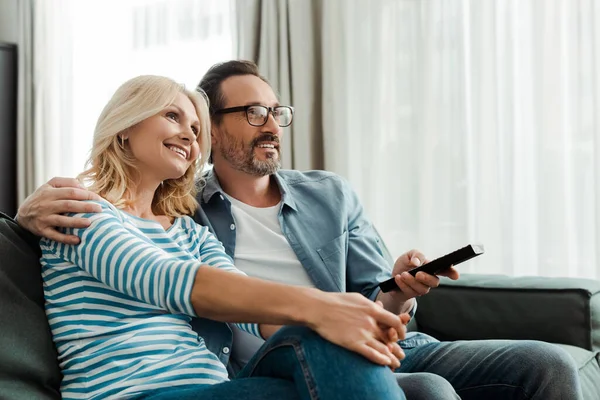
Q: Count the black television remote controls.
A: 1